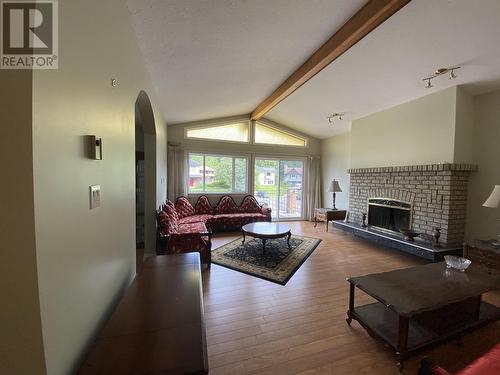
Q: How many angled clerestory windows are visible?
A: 2